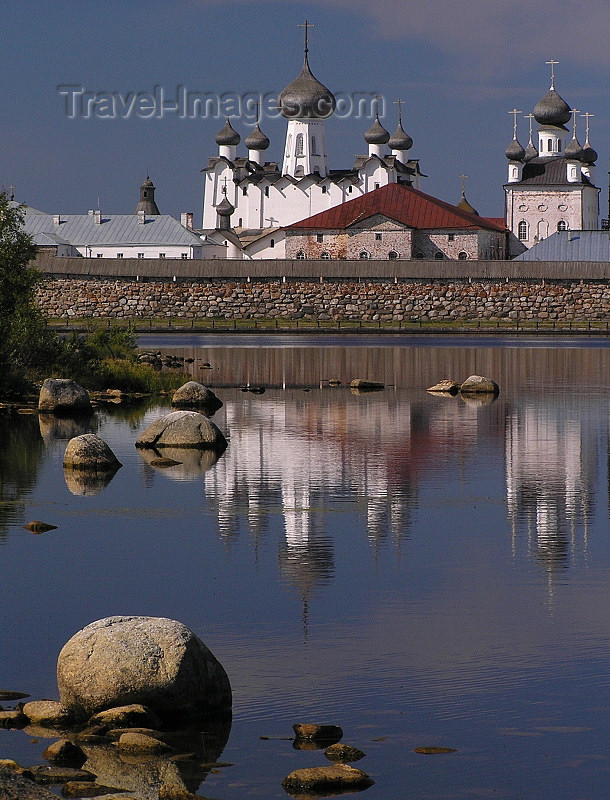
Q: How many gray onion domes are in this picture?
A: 11